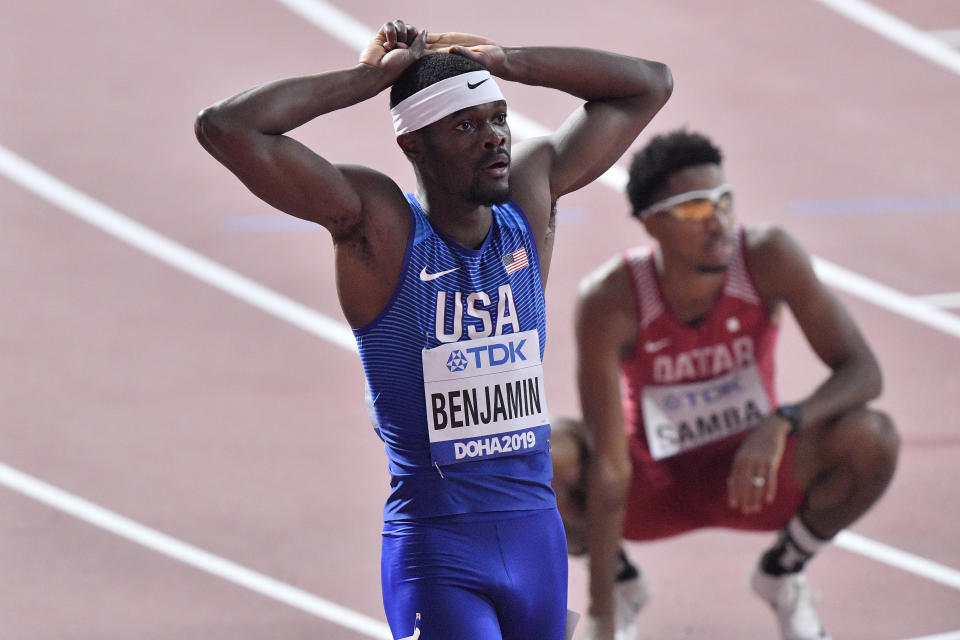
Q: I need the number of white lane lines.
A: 4